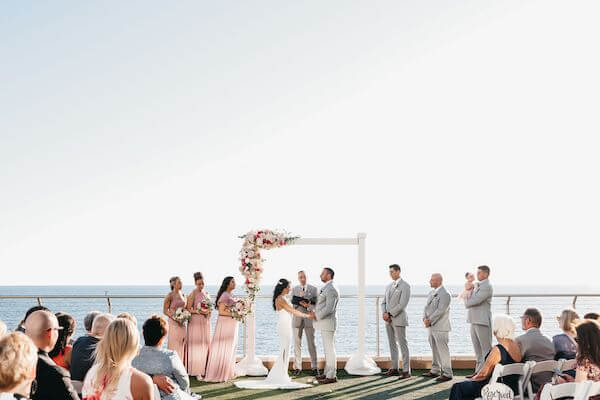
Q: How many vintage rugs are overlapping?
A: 0